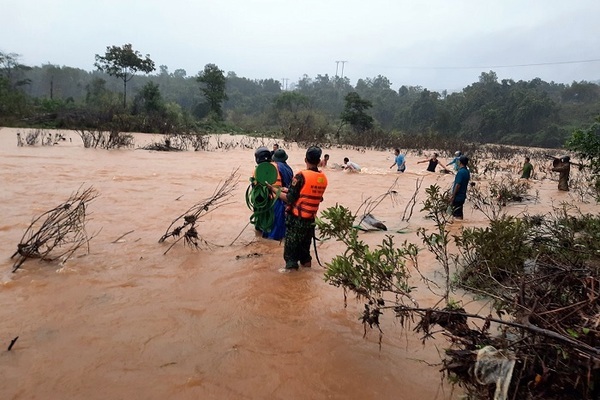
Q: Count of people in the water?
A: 12